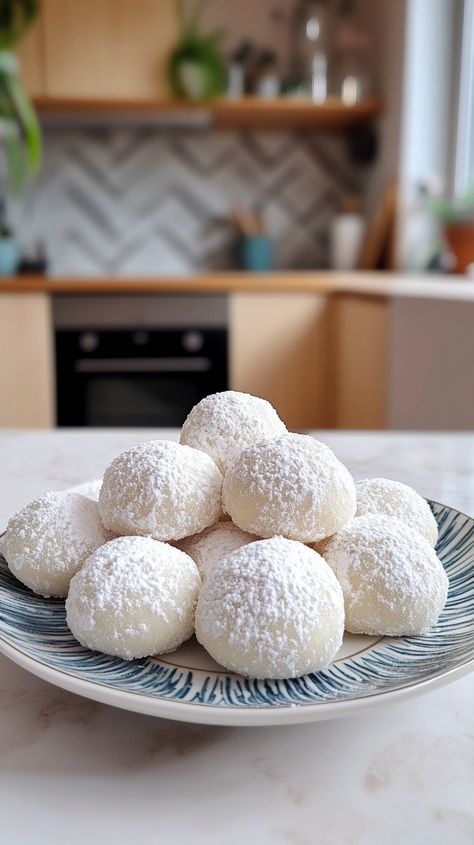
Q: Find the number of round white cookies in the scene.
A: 9